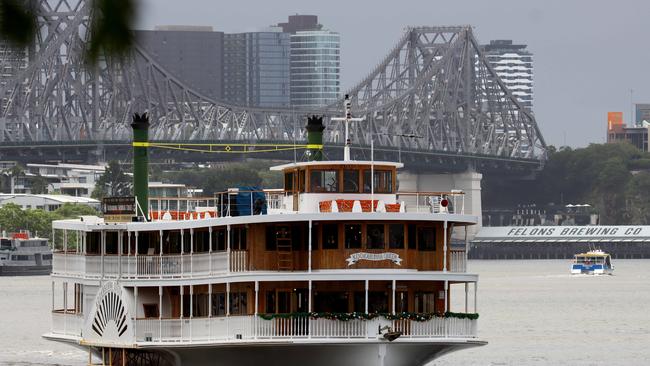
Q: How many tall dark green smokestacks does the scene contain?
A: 2